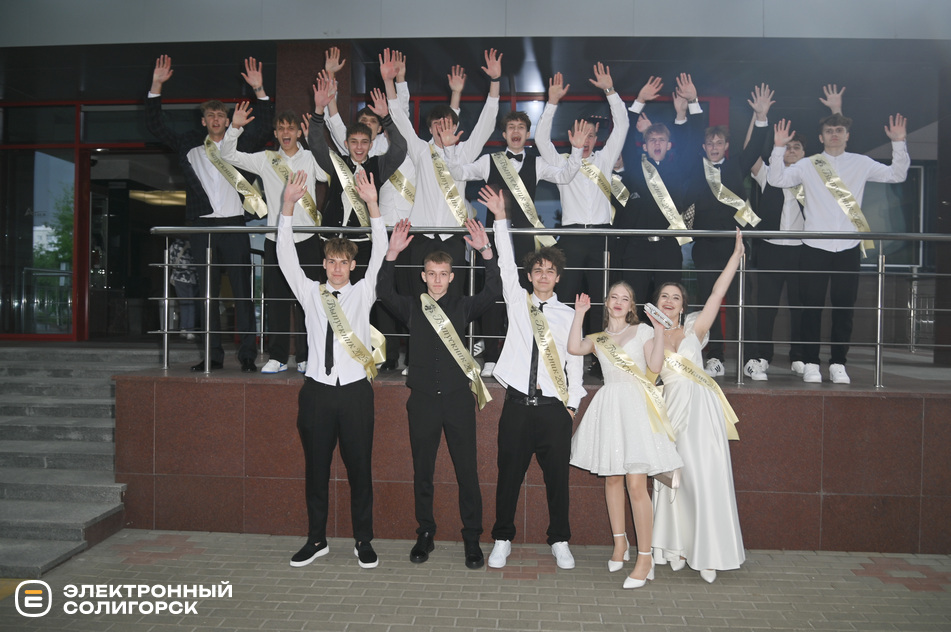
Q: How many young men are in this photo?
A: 15